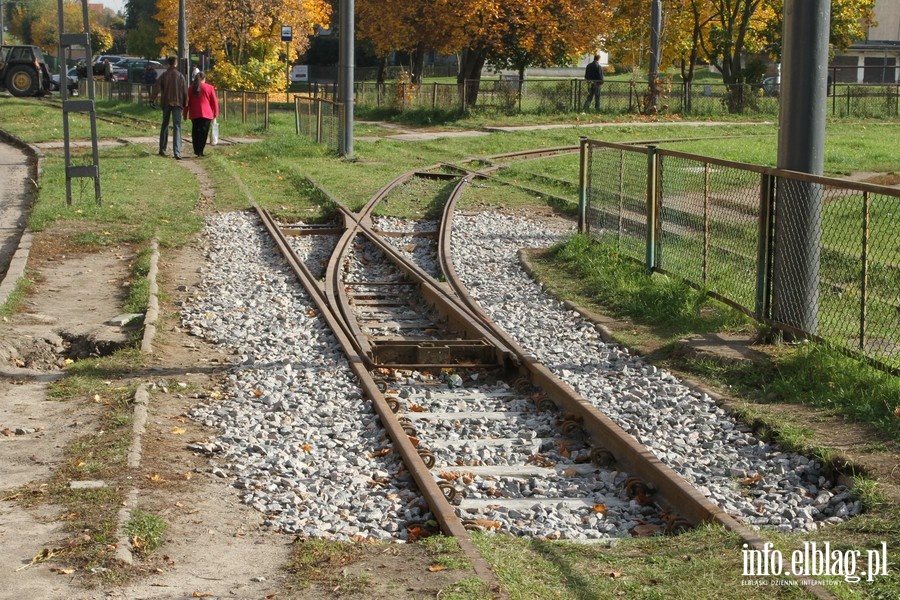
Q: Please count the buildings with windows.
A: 1